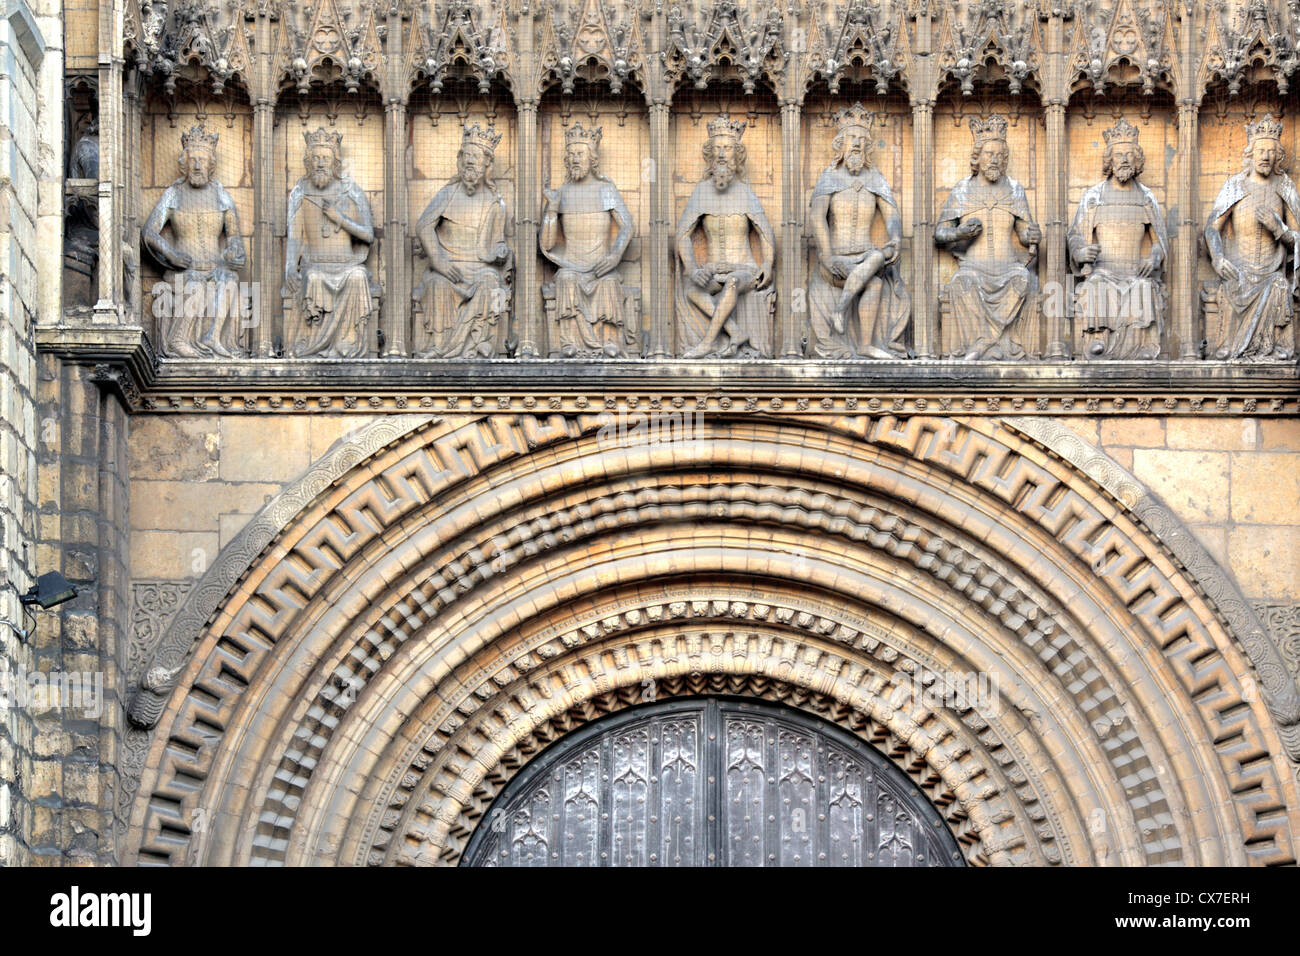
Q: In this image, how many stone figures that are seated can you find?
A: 9